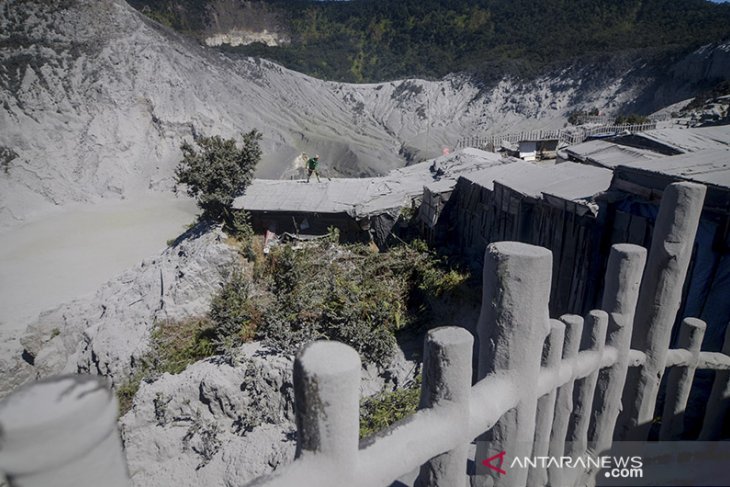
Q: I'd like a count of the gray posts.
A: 11